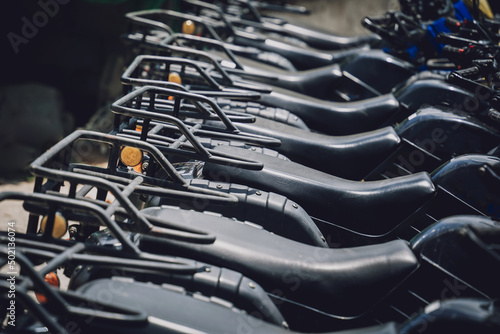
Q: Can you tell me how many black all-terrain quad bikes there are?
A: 8